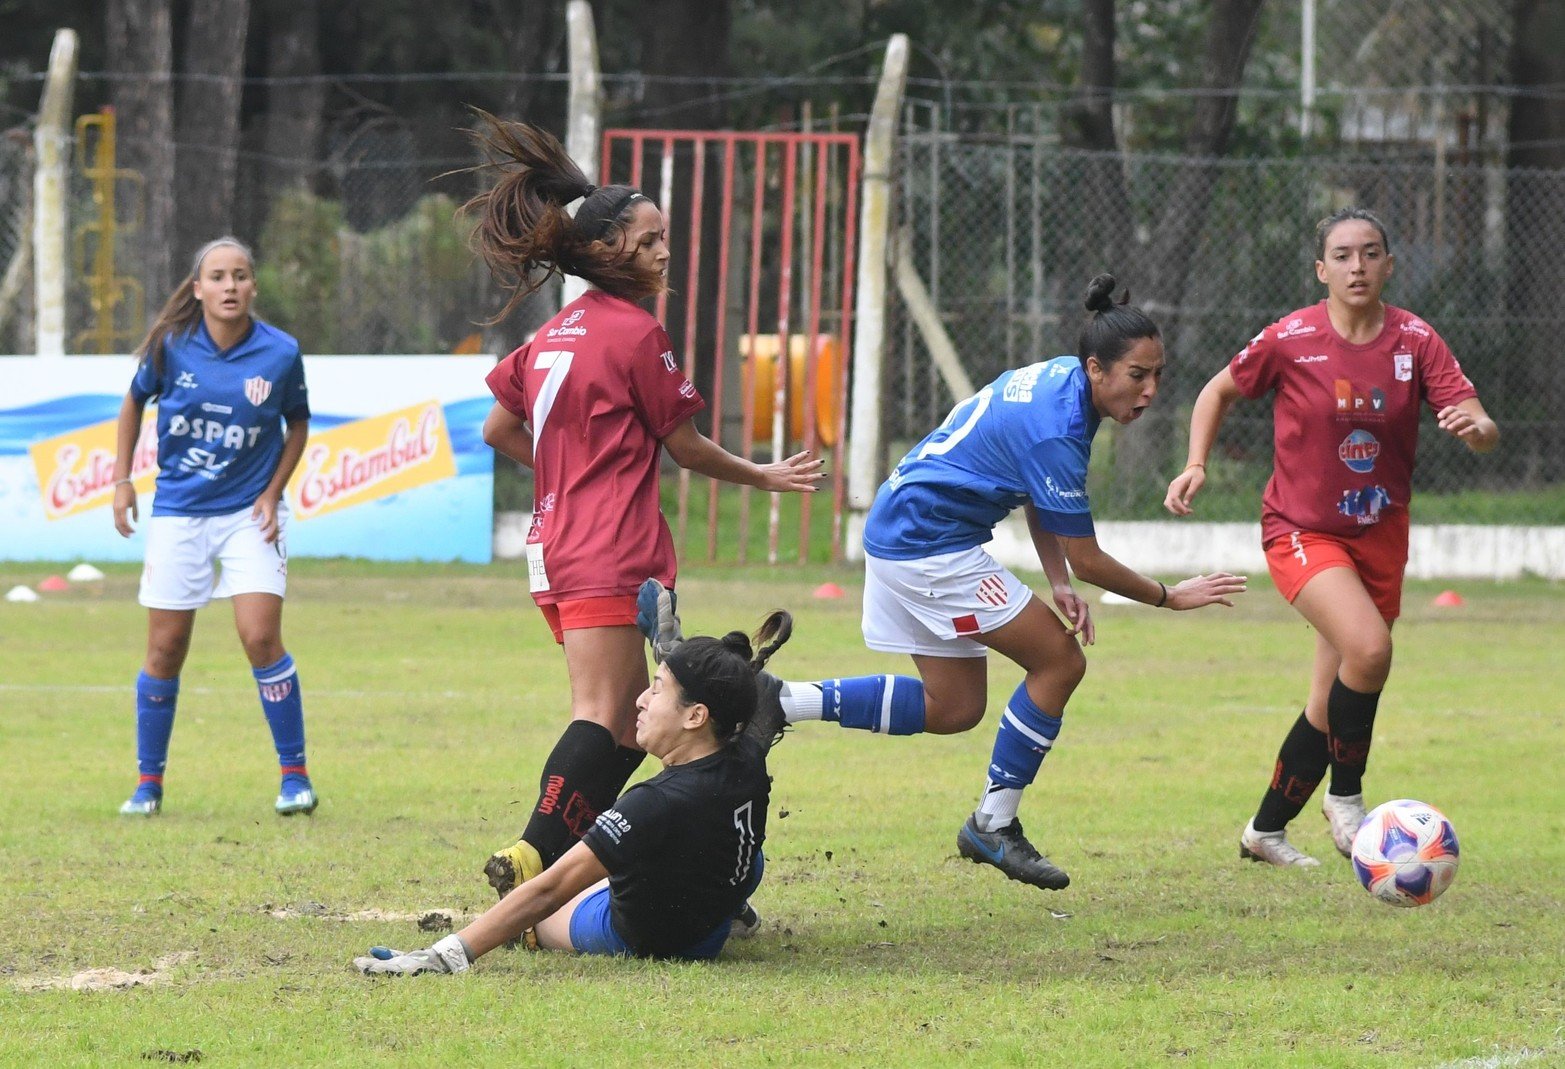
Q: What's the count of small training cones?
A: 6